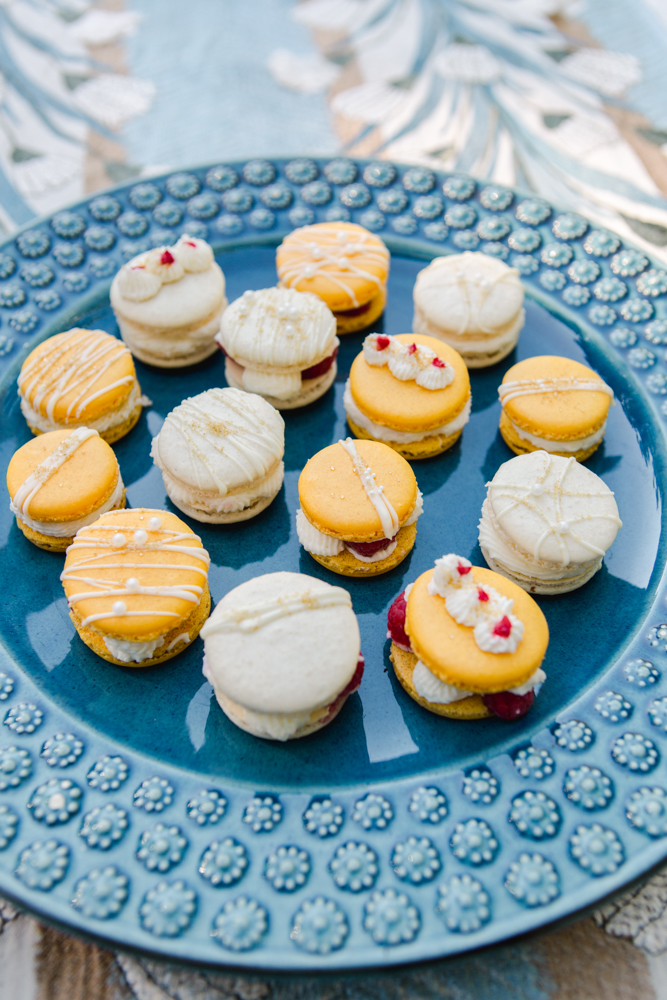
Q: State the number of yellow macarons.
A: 8